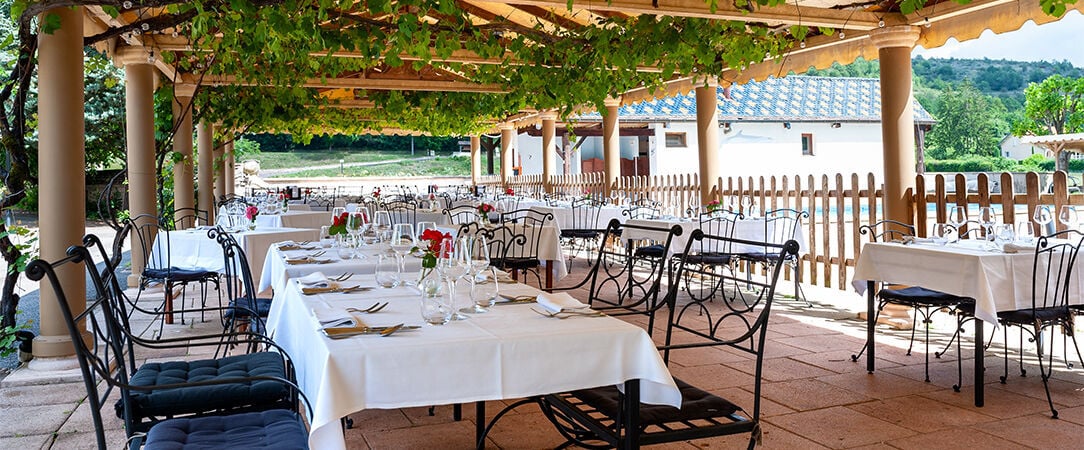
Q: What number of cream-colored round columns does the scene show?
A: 12